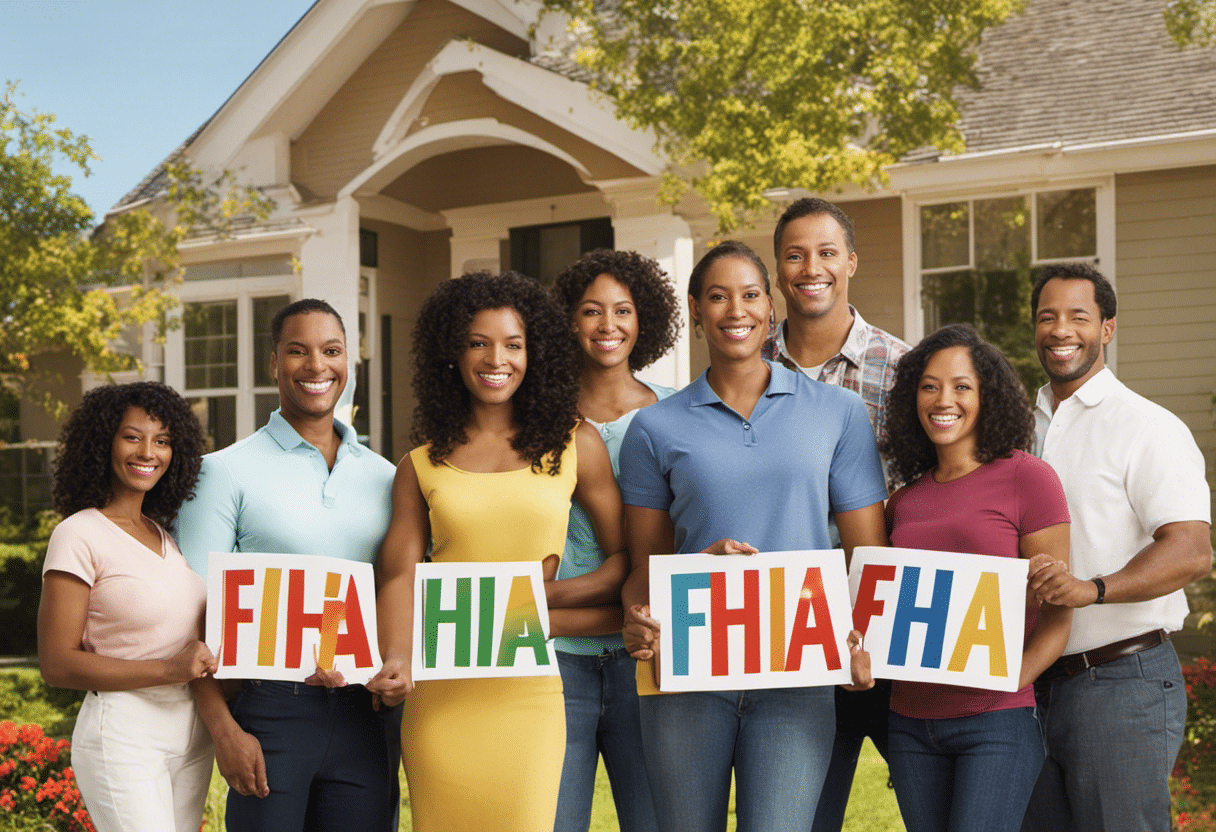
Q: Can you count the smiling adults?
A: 8